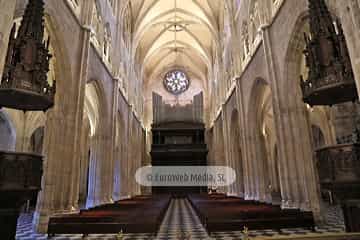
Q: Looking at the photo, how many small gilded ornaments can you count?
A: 2